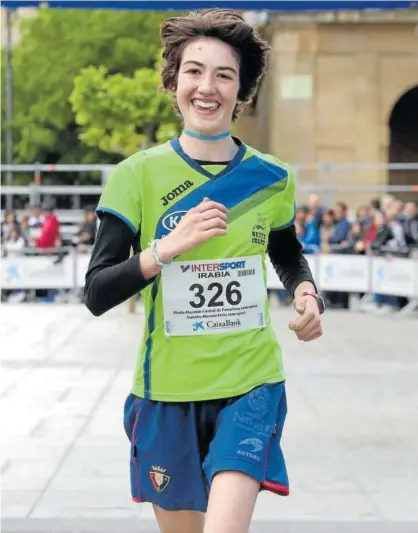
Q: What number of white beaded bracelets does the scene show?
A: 1